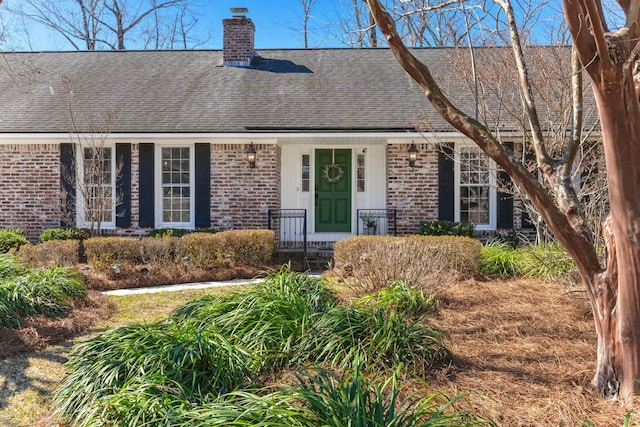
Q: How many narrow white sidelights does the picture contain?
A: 2